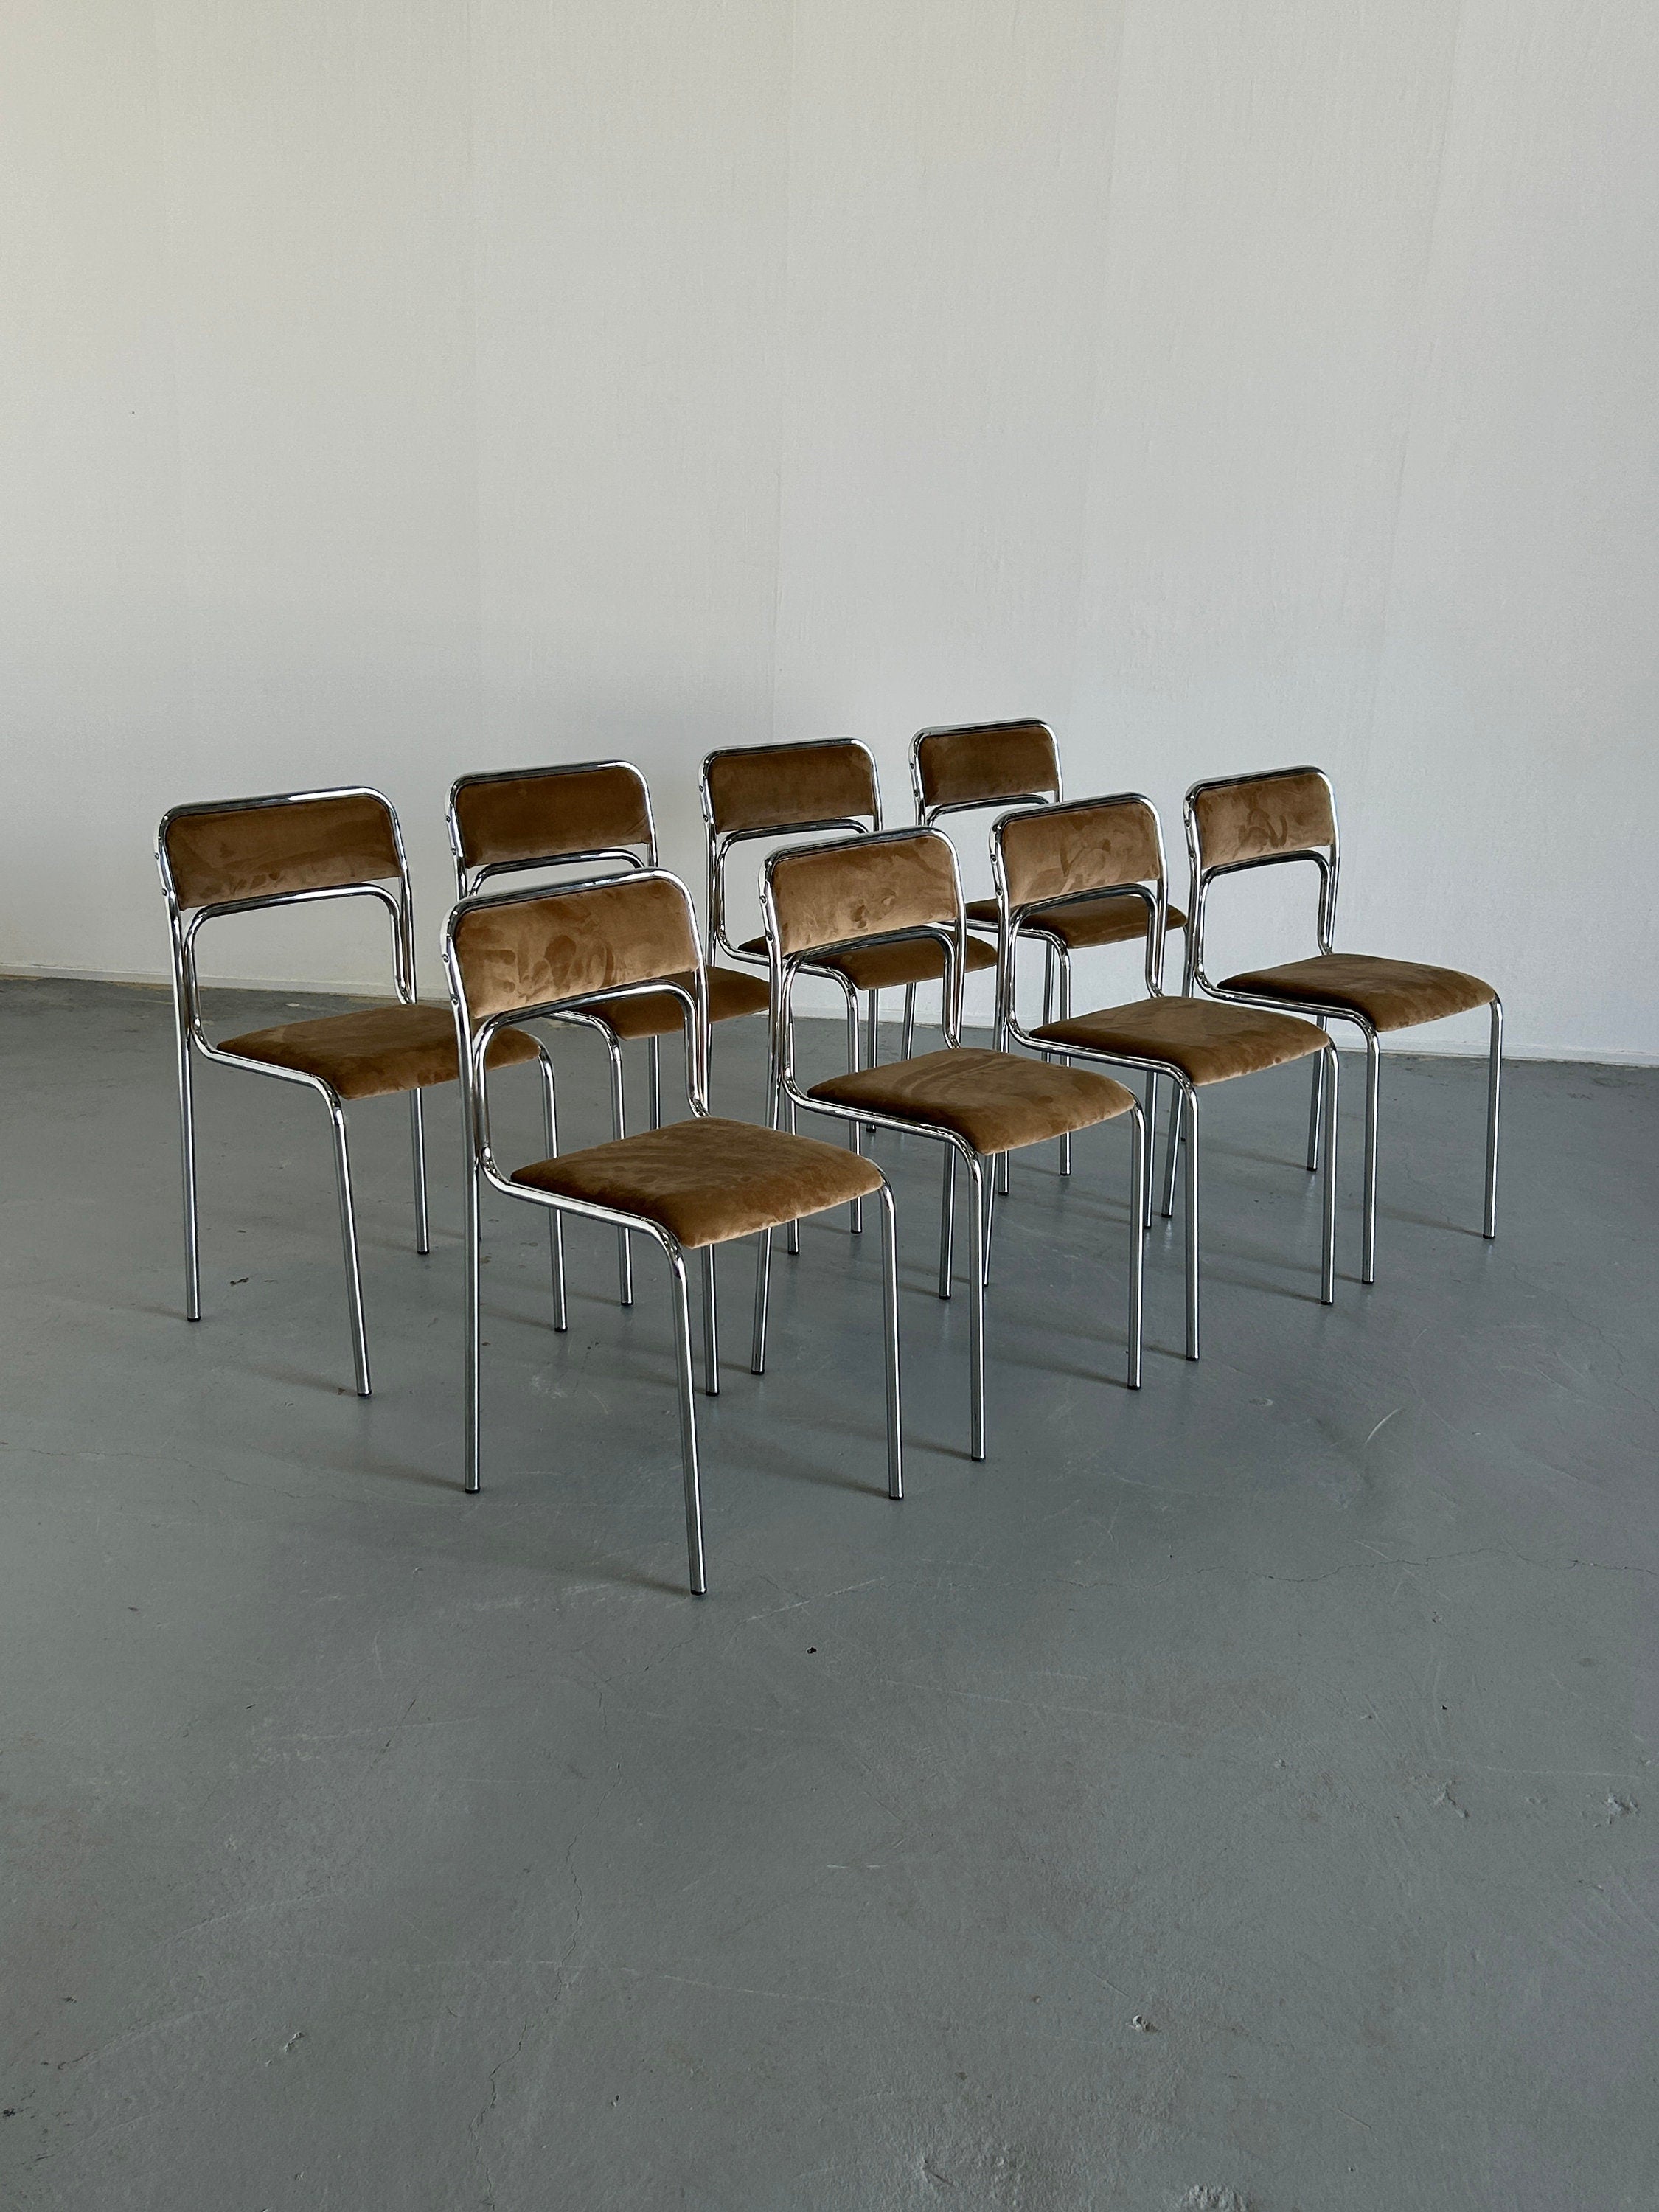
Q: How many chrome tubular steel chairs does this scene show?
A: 8